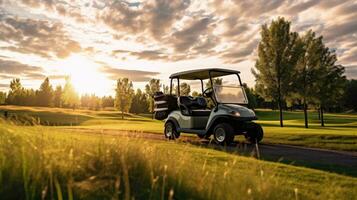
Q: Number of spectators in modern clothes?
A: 0